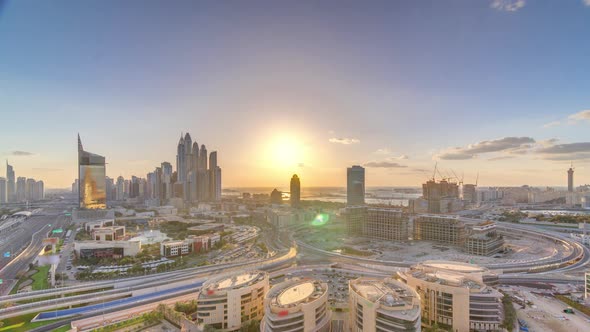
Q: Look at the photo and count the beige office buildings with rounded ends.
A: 4